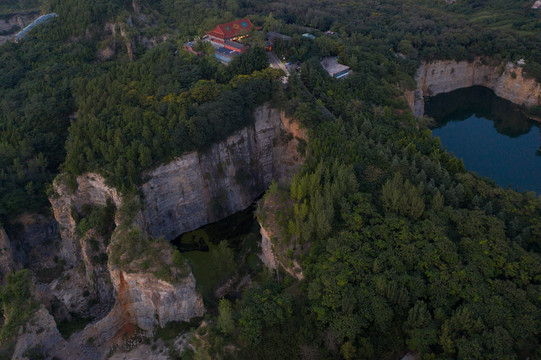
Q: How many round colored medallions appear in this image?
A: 3